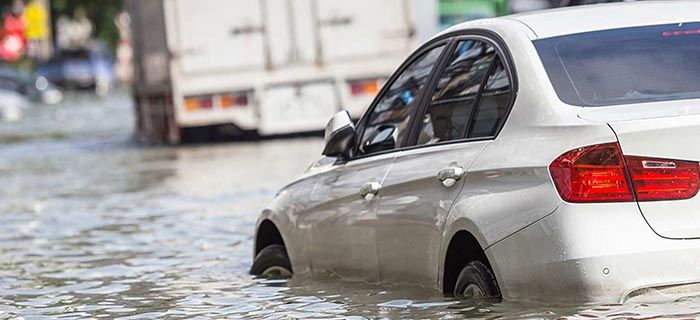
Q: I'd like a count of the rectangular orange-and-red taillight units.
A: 3